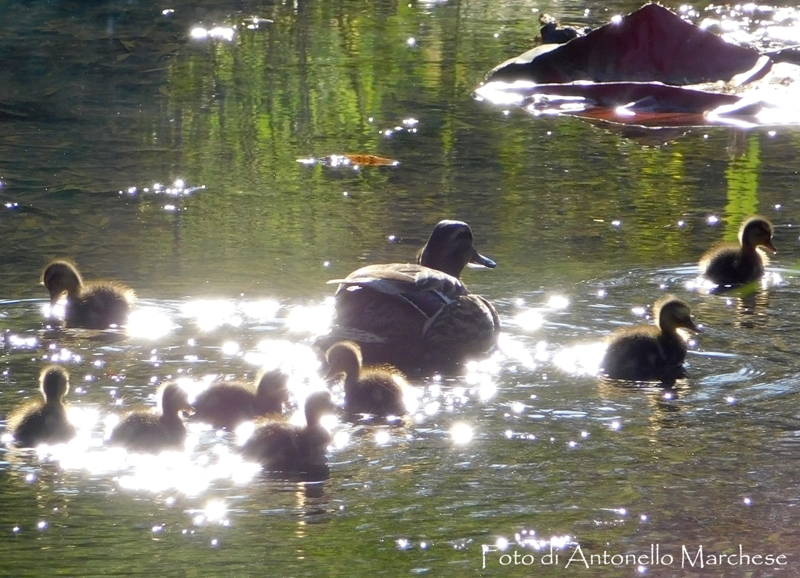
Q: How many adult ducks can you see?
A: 1